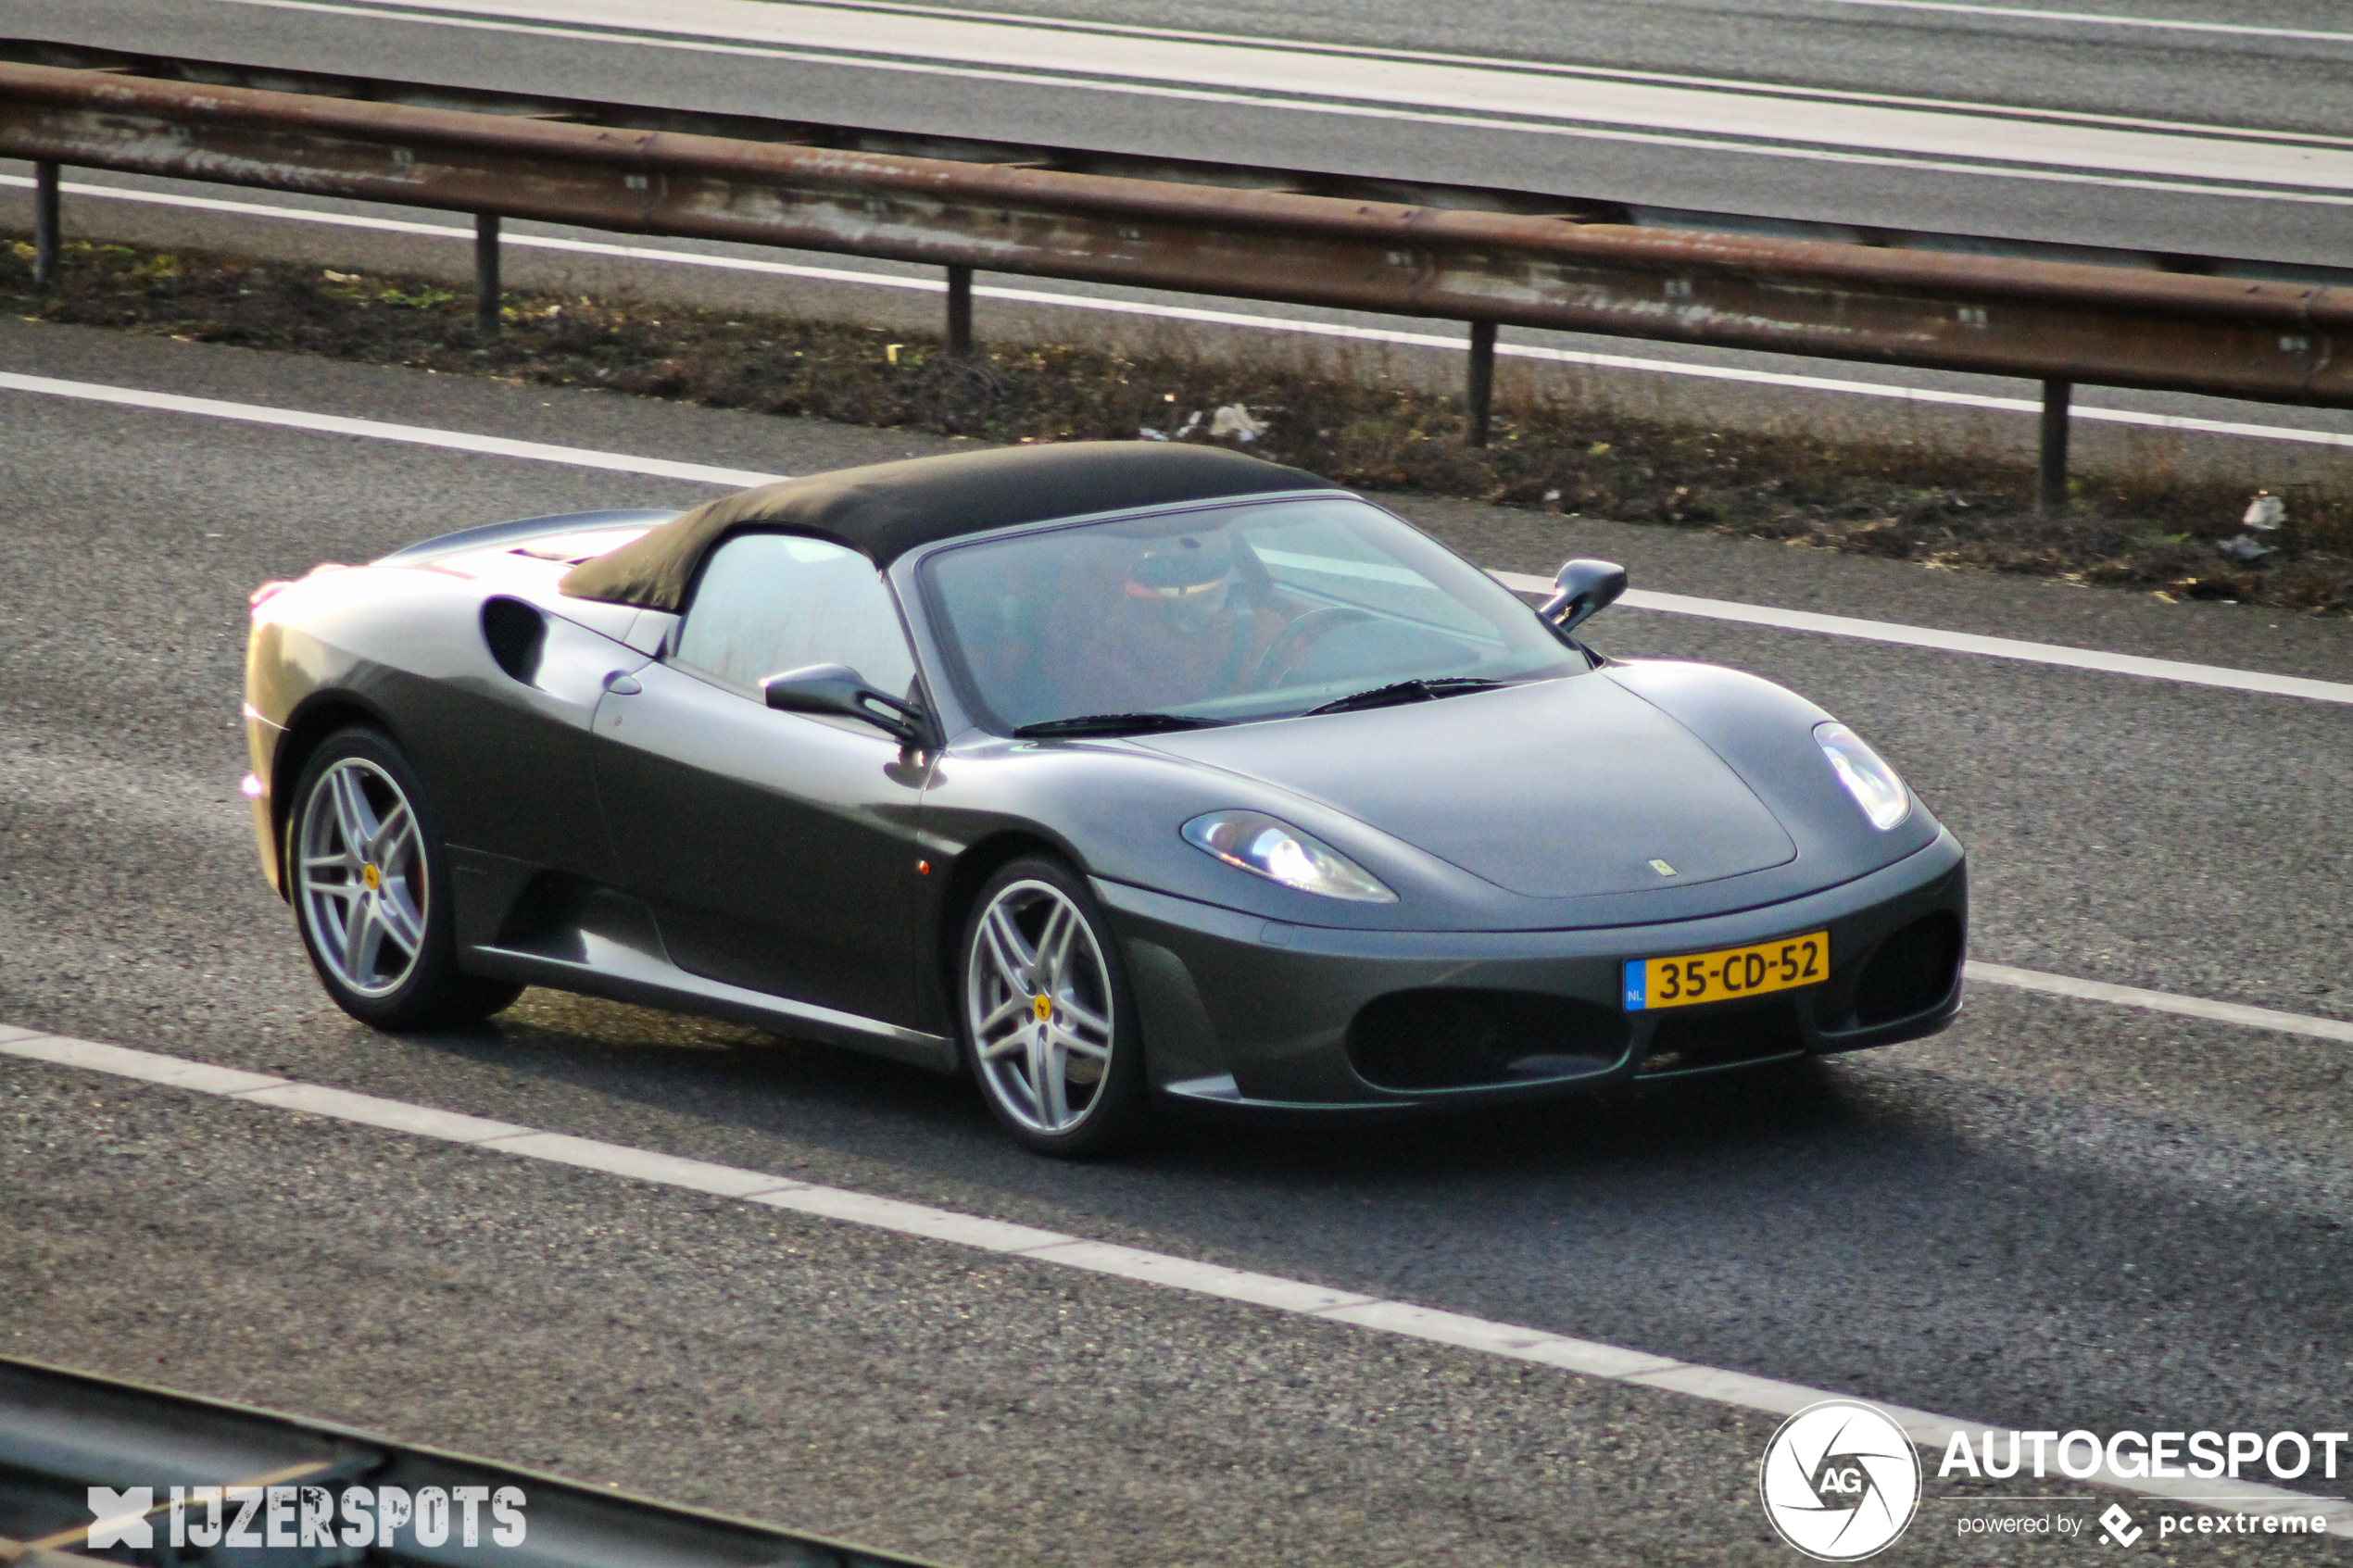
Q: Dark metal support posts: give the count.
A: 5